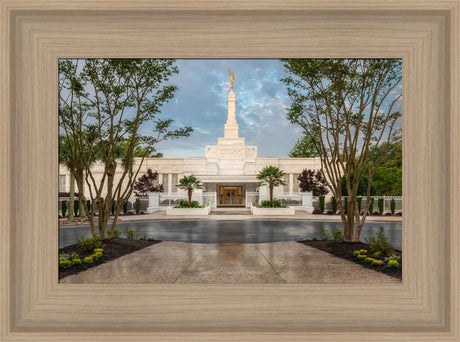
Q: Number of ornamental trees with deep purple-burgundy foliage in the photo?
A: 2